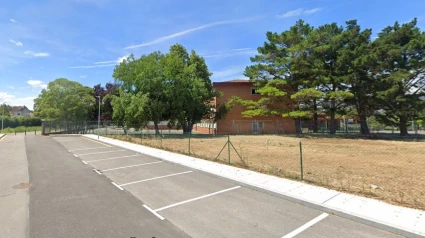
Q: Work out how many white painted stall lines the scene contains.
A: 7